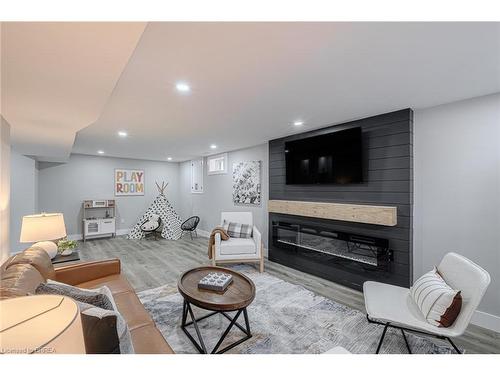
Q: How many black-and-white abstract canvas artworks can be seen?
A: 1